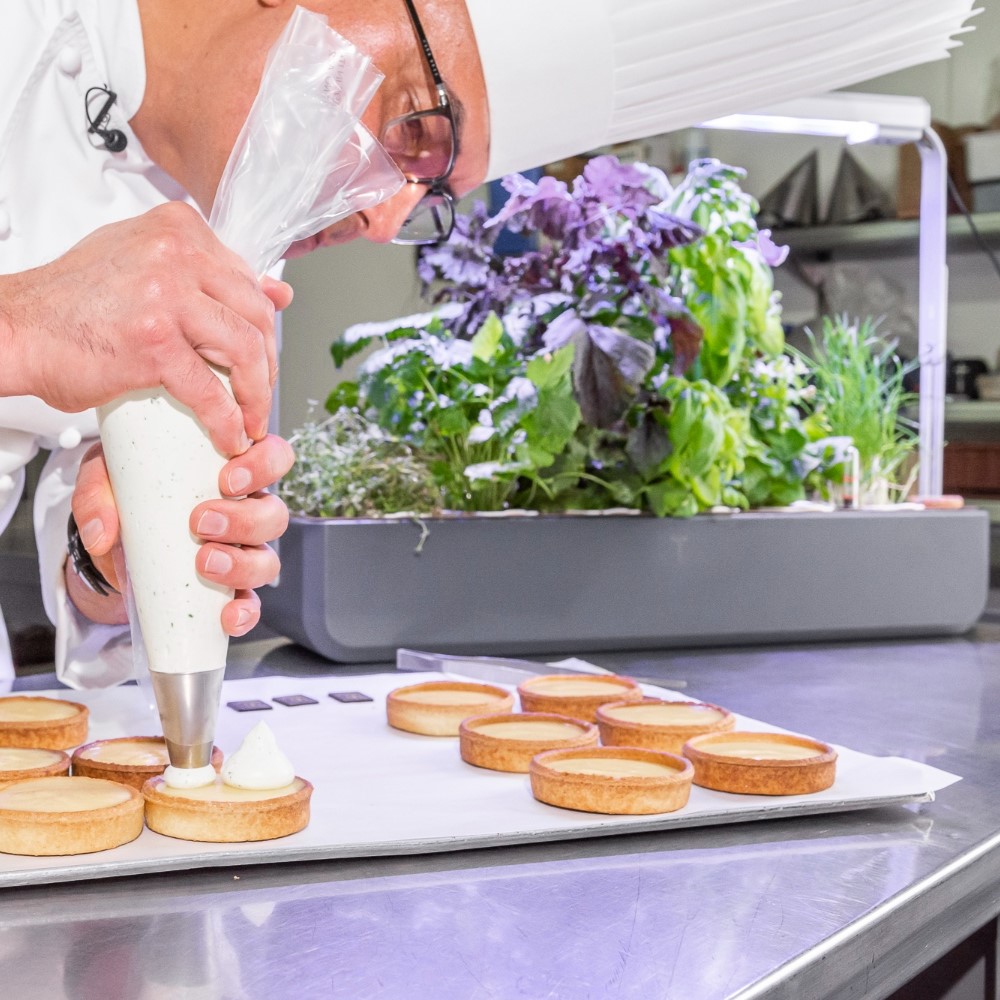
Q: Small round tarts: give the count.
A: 11